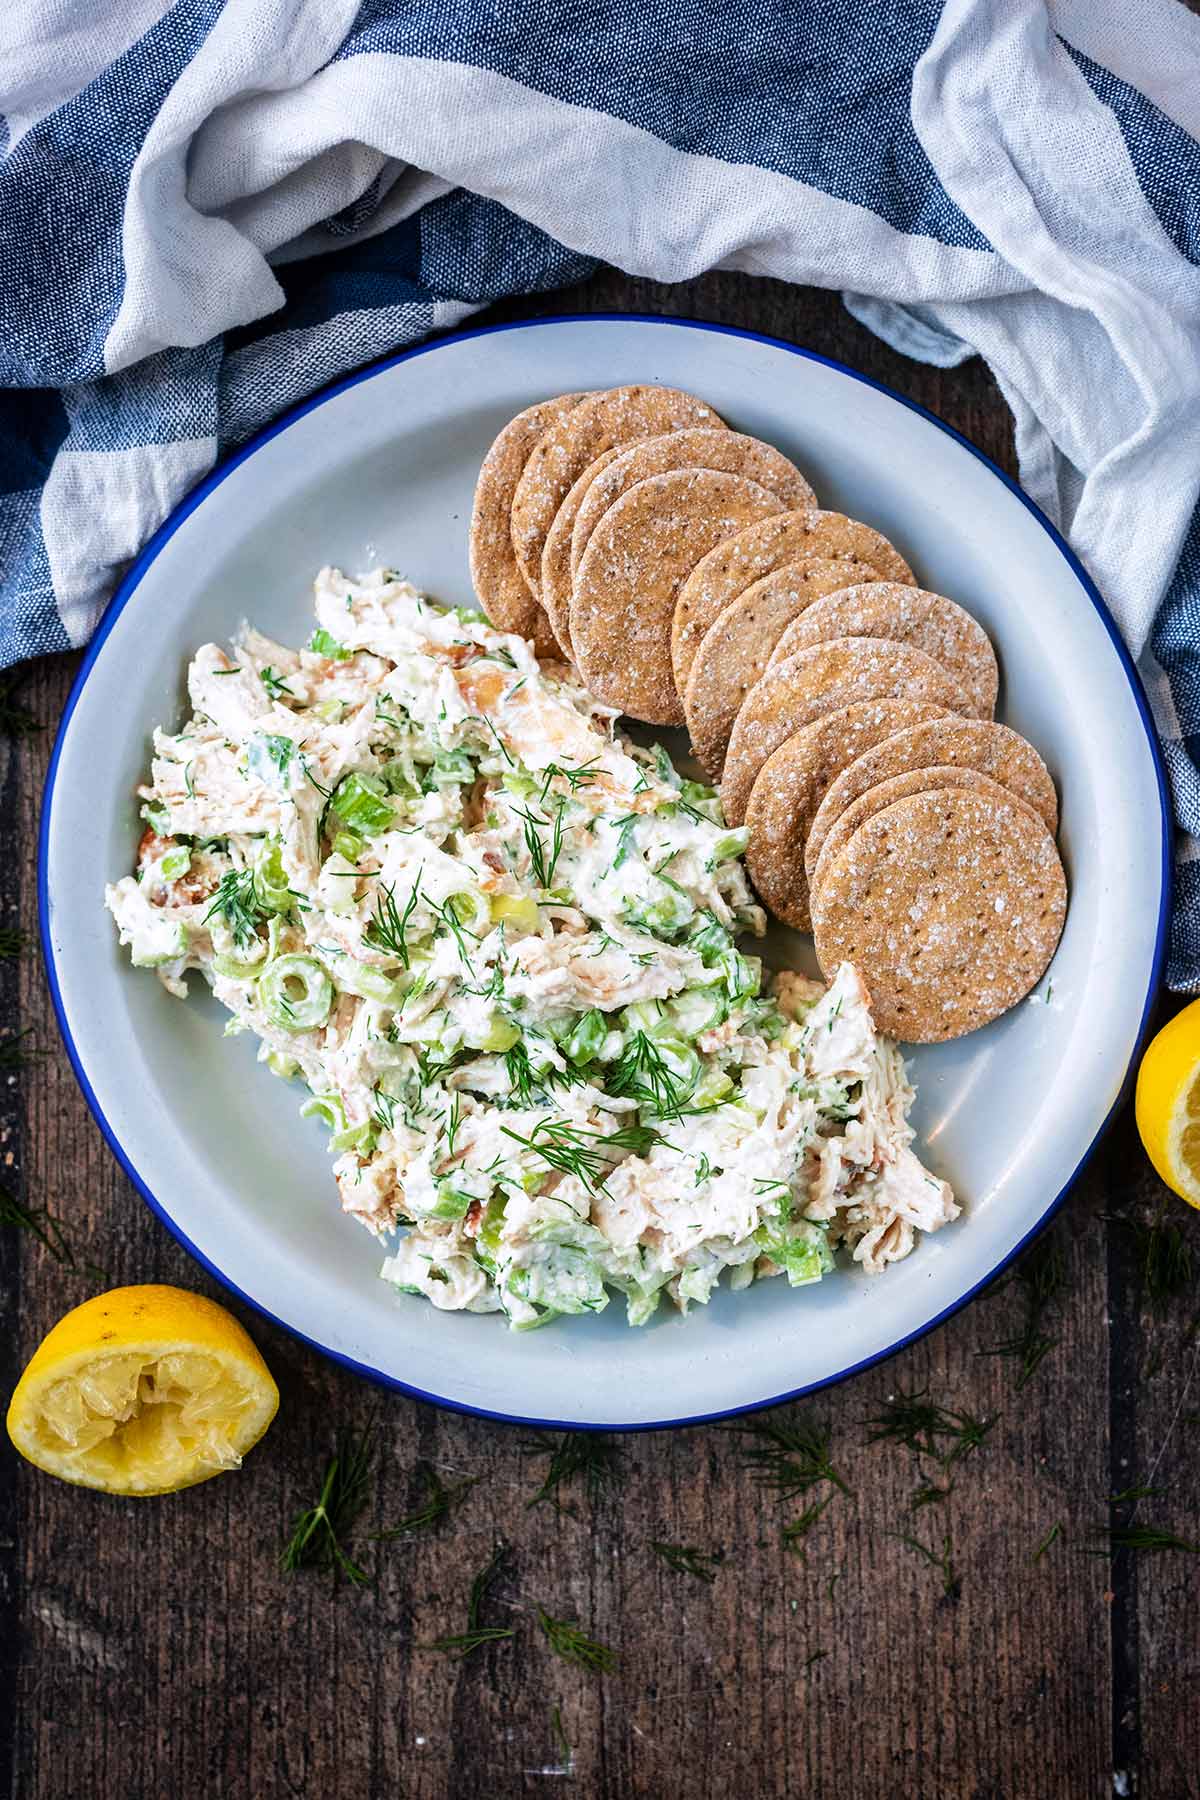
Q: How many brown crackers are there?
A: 13